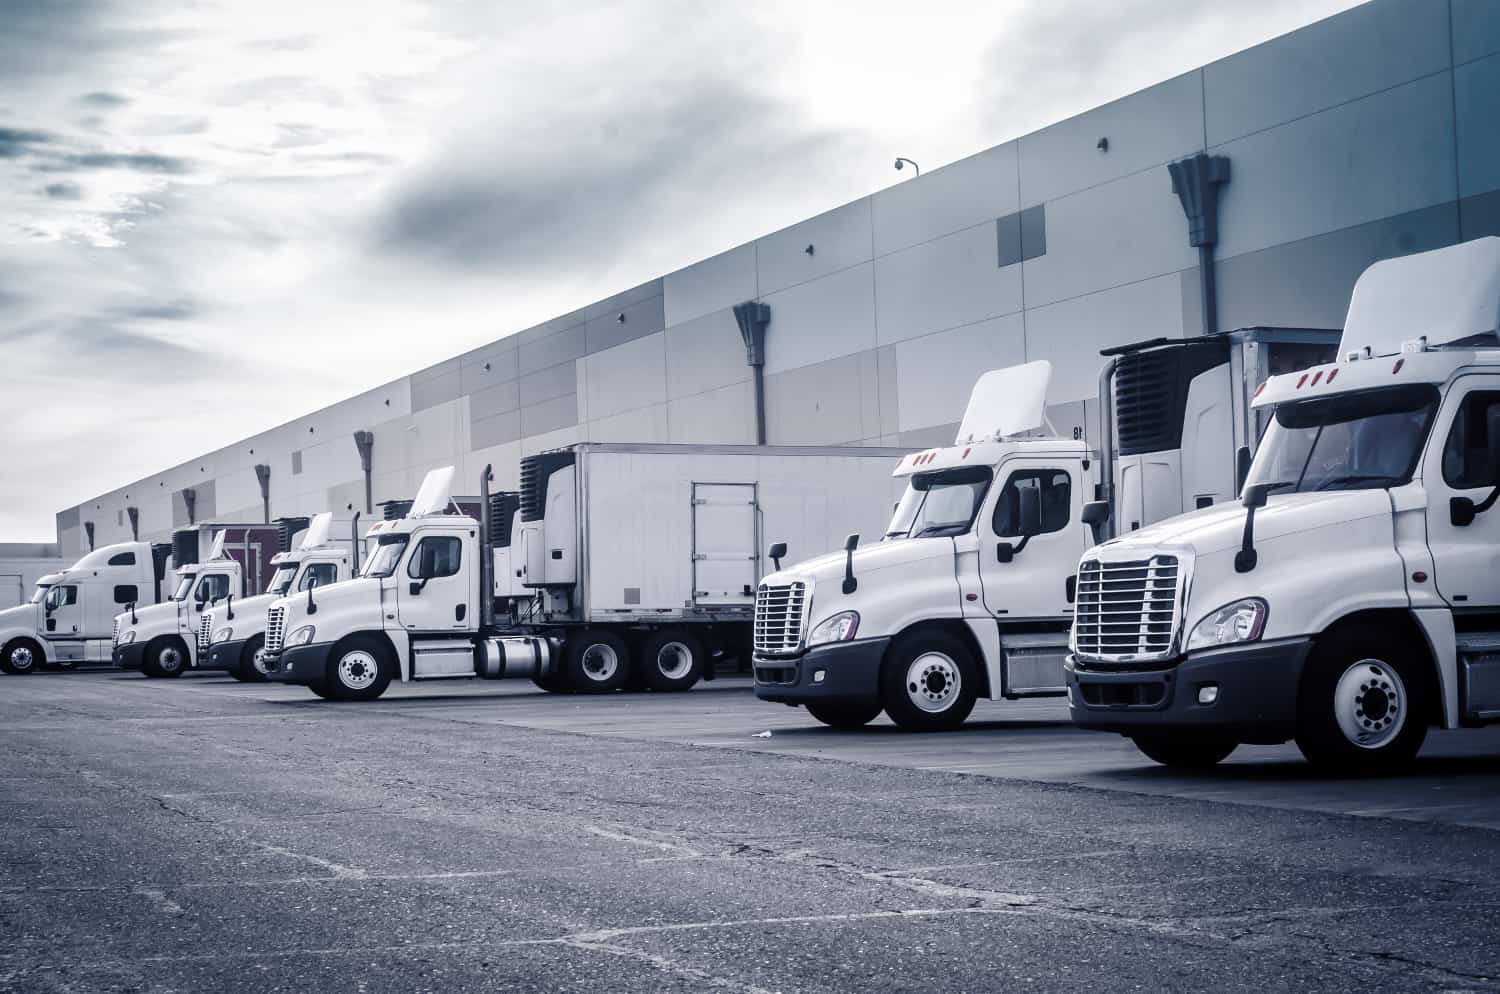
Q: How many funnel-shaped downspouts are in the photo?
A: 7